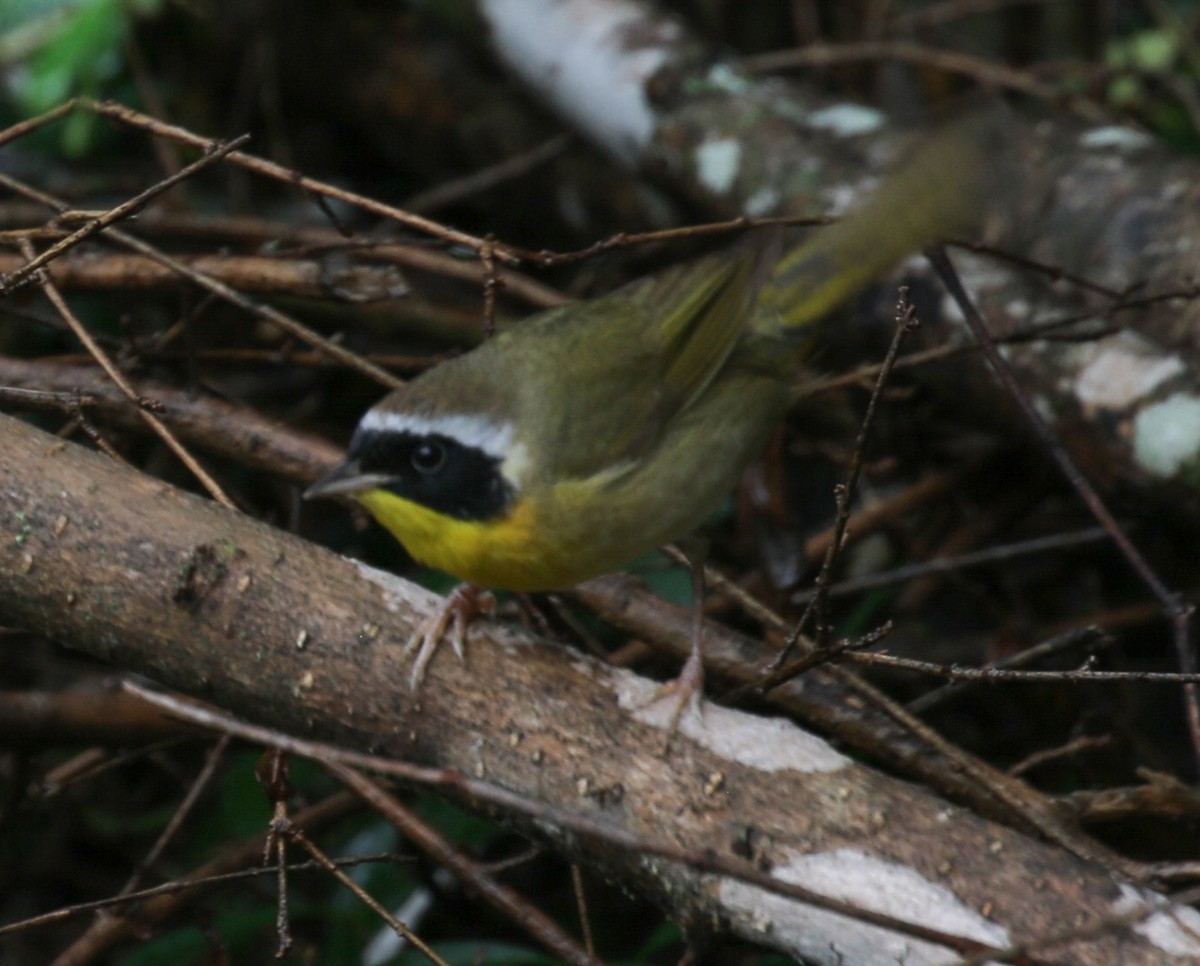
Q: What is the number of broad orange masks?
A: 0